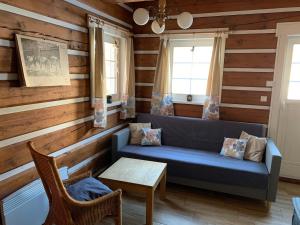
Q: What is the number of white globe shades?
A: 3